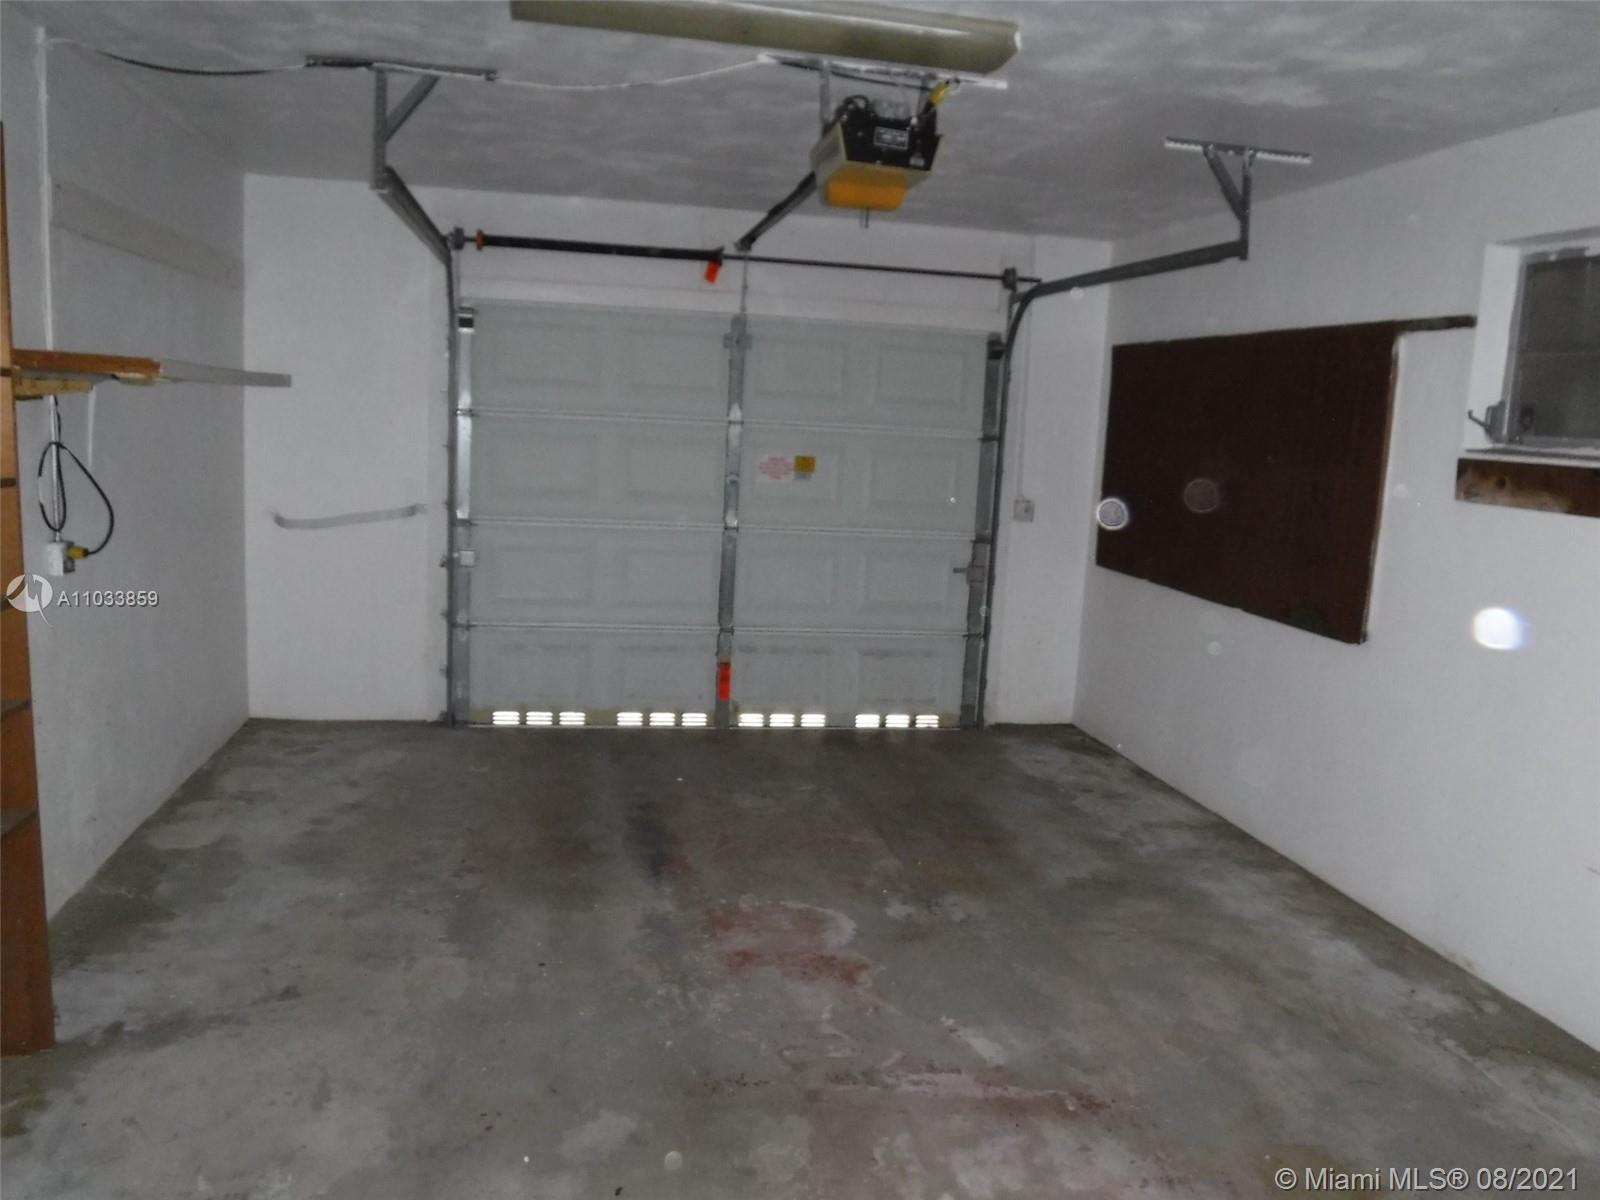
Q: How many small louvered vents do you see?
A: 12